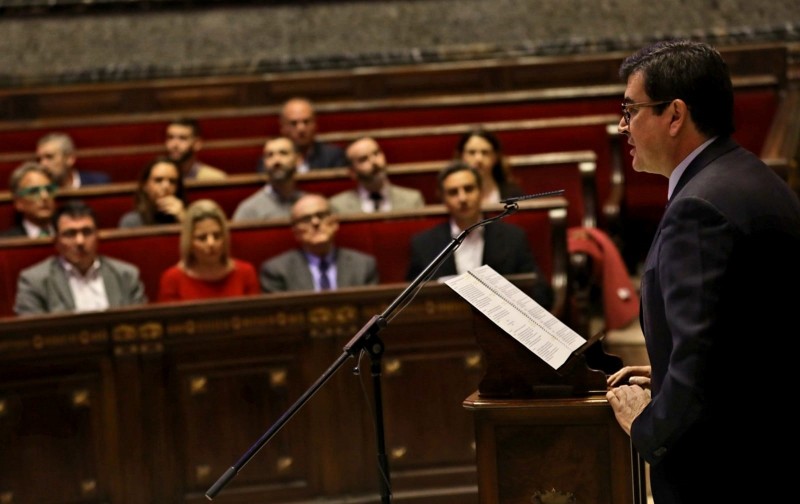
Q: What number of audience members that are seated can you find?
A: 12